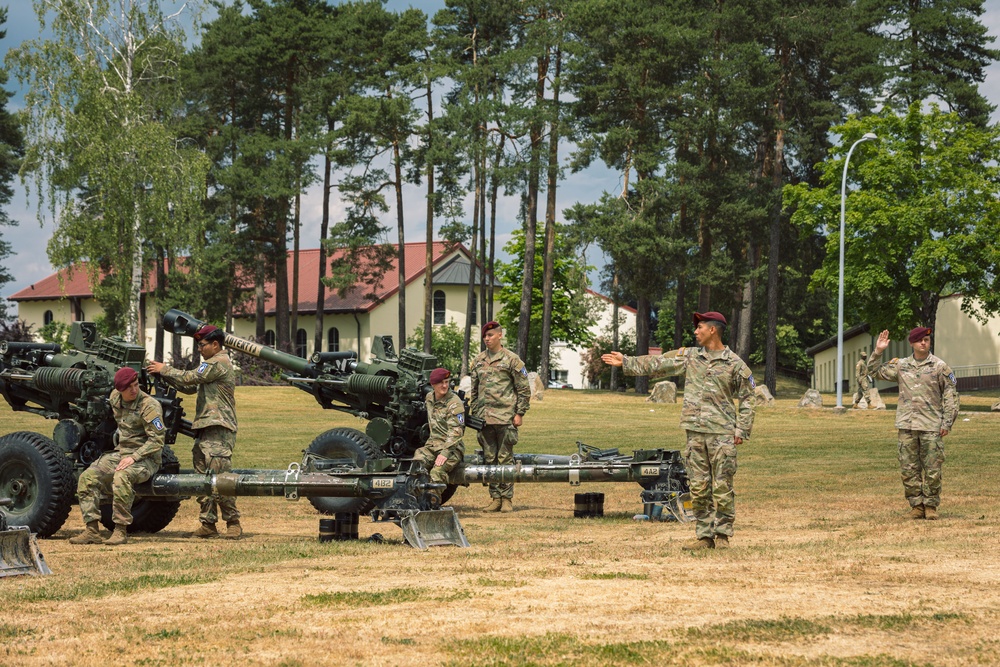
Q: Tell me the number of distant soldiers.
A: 1